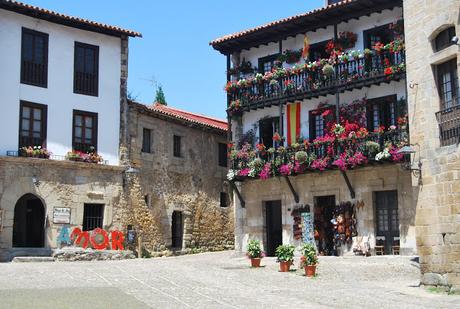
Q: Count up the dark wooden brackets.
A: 3